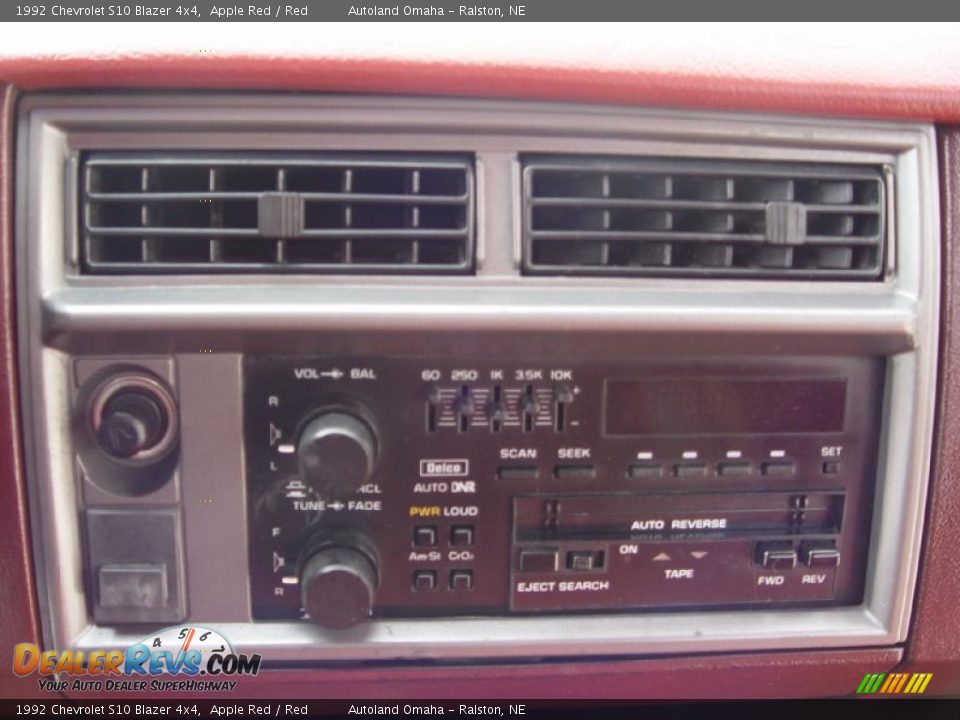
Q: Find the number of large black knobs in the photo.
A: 2